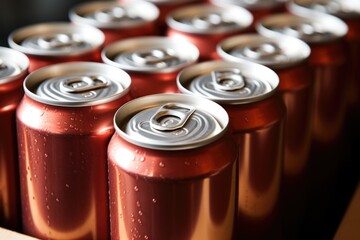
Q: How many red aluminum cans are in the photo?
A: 13